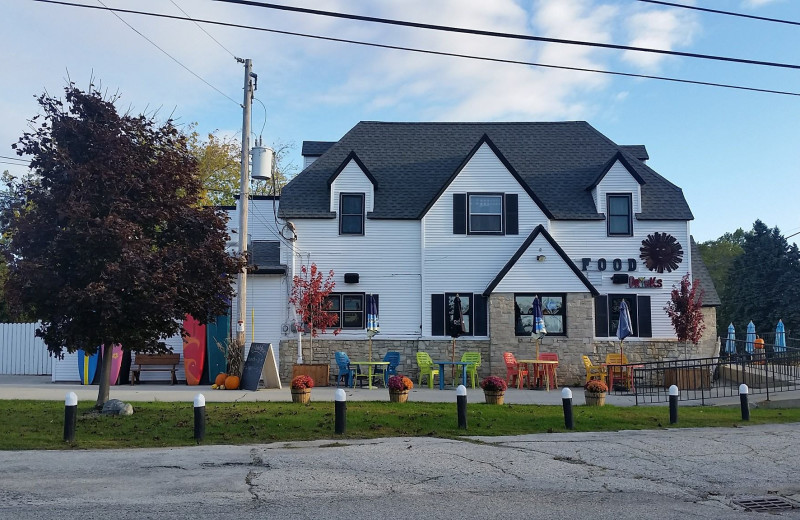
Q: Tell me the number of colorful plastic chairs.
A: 8